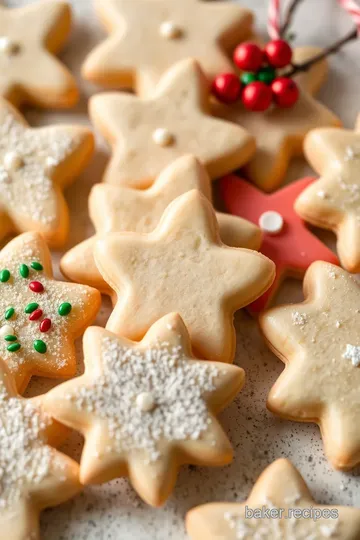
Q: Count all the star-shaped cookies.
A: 14